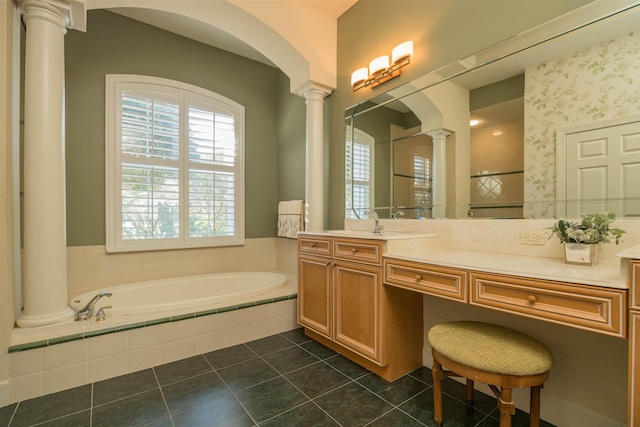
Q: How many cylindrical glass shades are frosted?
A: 3